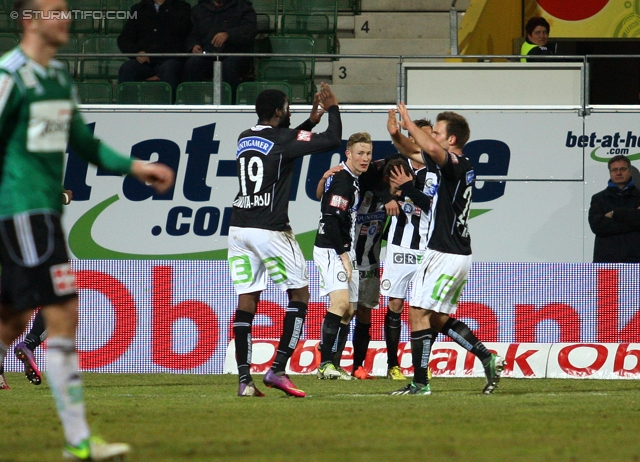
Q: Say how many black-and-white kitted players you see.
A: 5